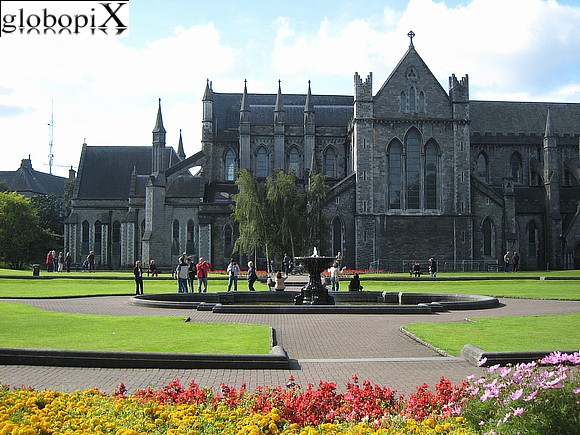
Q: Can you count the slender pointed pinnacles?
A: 7